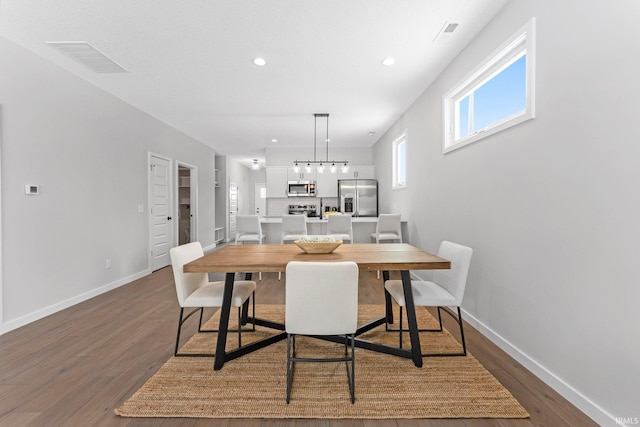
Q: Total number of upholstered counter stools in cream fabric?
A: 4